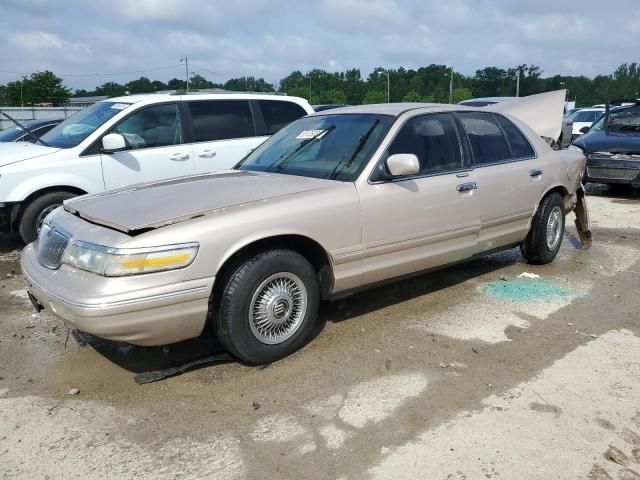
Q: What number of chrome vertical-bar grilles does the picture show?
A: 1